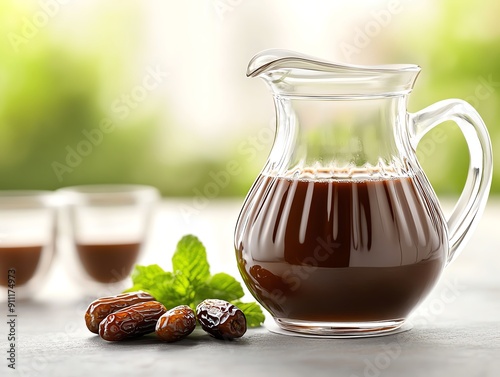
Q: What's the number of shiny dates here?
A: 4